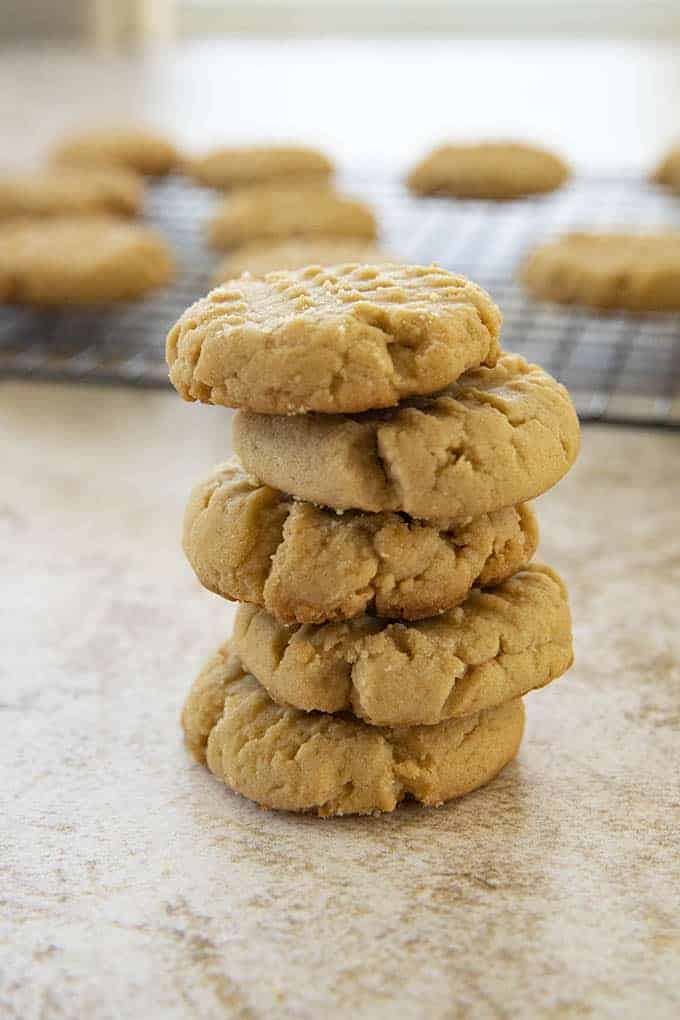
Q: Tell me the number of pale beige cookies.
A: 14